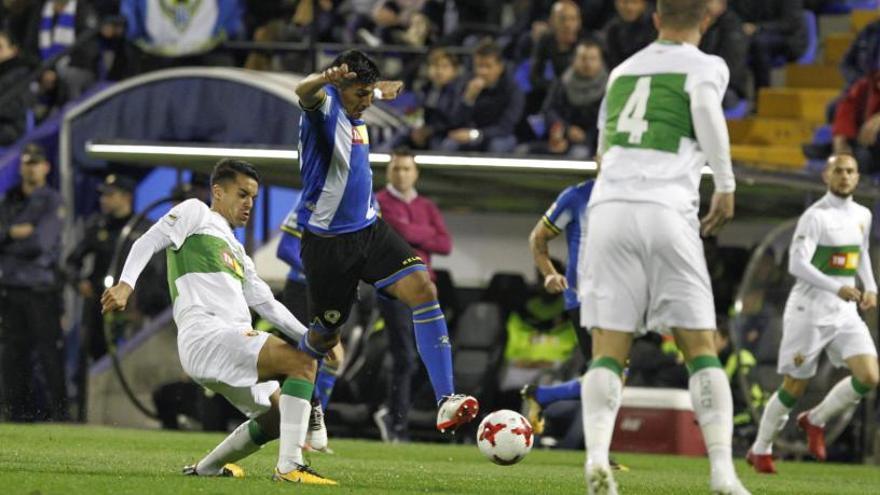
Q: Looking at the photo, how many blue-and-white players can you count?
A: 3